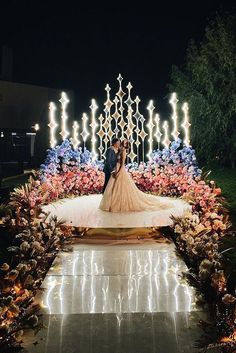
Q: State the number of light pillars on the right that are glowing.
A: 5